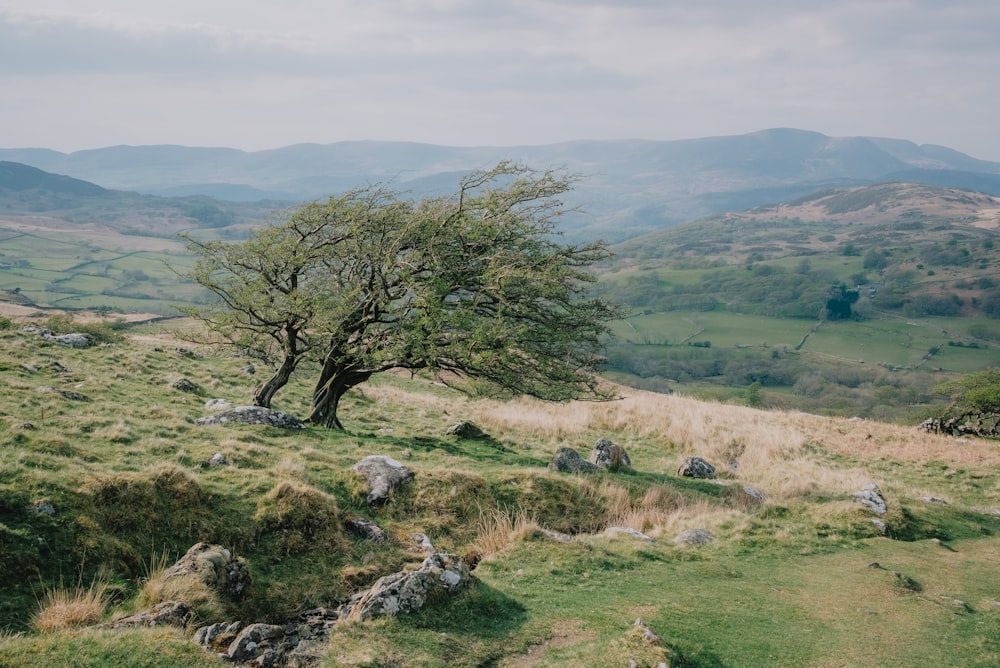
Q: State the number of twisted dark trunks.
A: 2